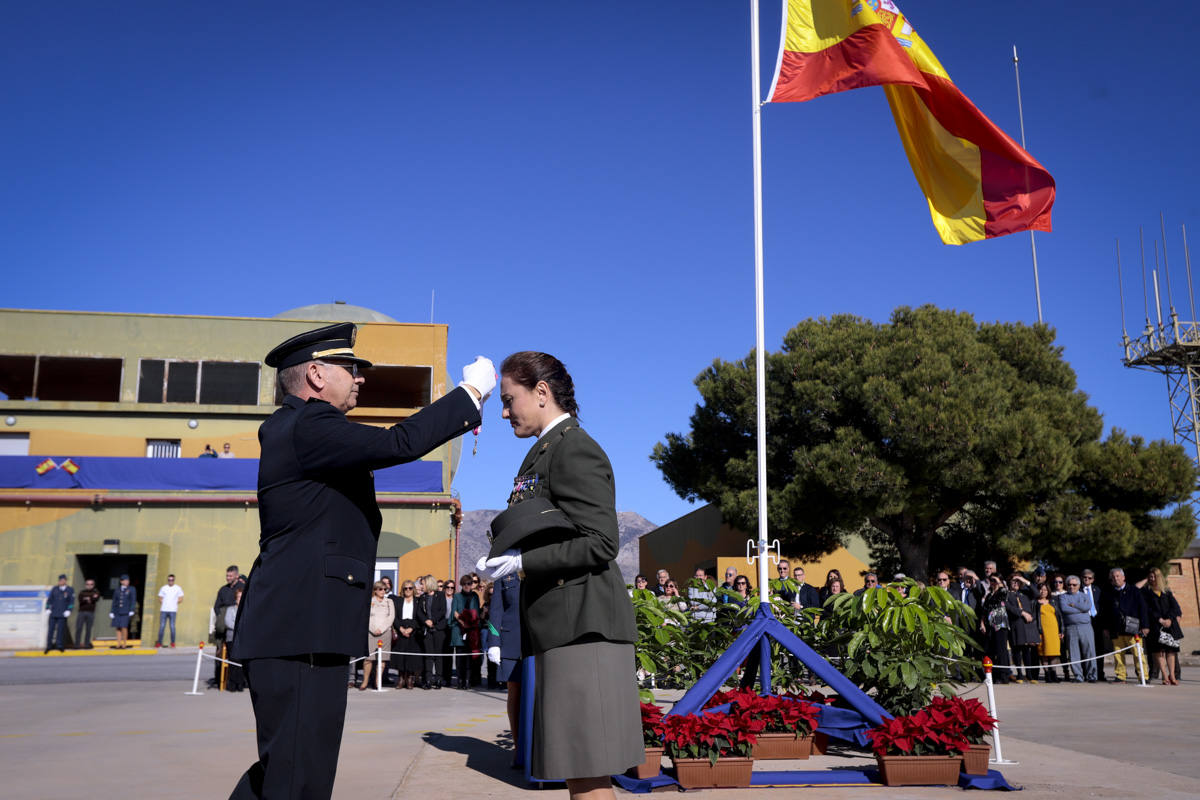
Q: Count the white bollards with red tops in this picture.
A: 4